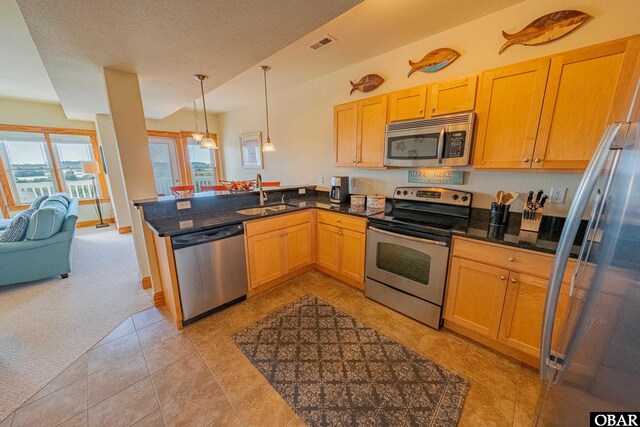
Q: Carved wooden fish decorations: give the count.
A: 3